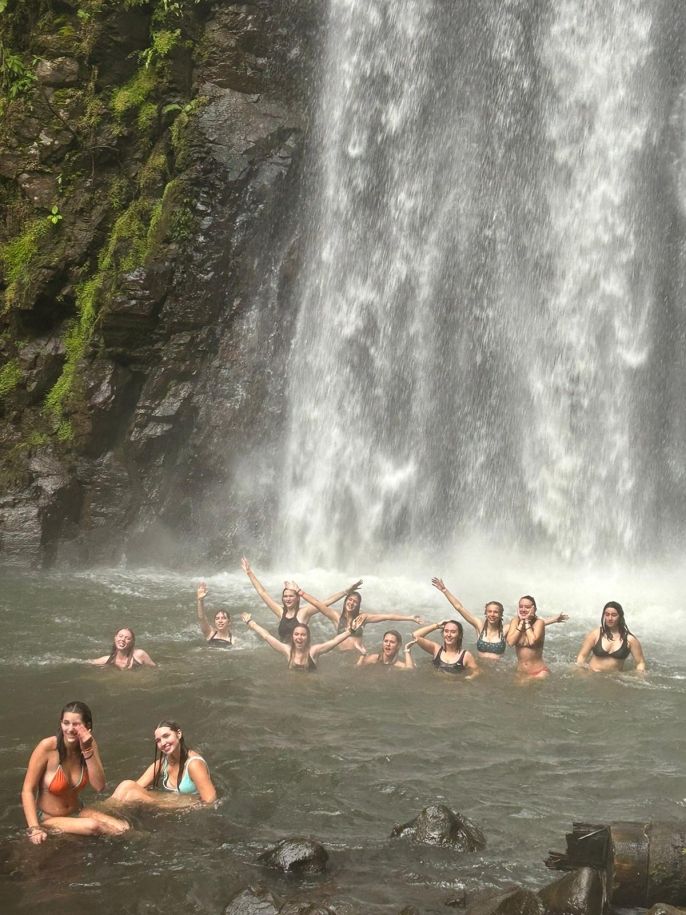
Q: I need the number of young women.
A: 12